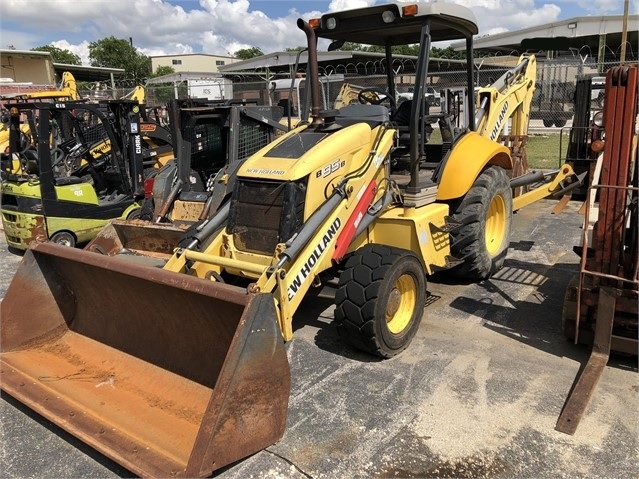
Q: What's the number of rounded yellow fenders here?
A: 1